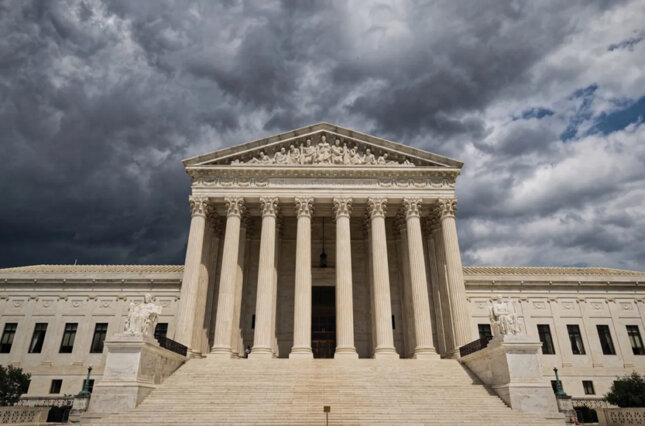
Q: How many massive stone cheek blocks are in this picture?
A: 2